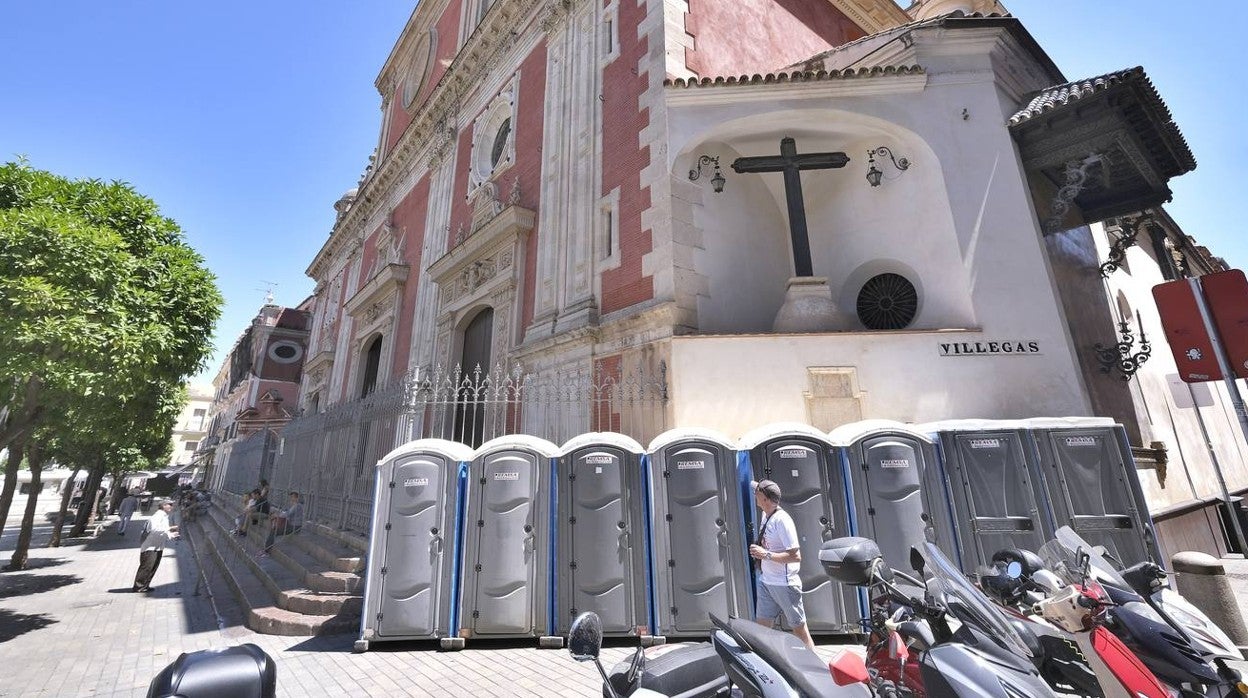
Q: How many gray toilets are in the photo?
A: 8